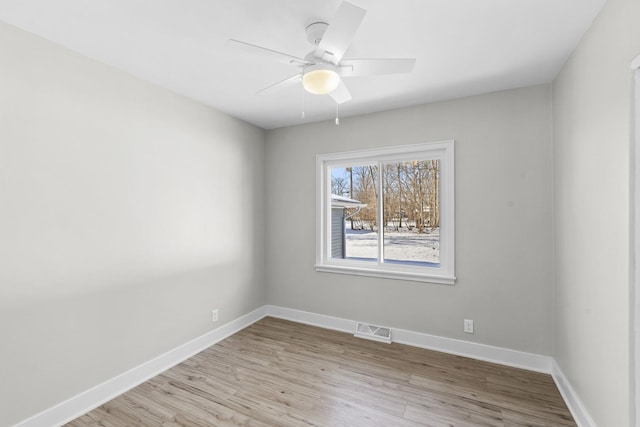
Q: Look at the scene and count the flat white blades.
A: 5